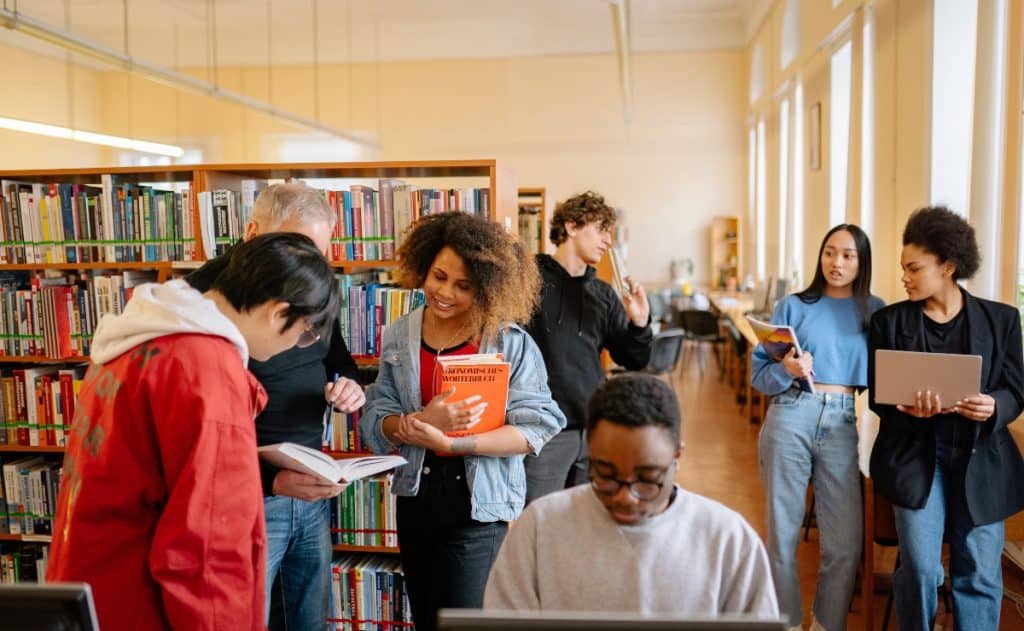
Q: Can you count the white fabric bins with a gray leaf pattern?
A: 0